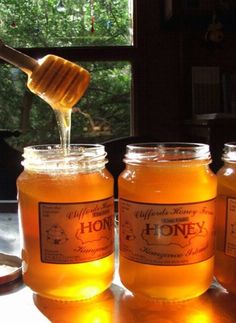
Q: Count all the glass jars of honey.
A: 3